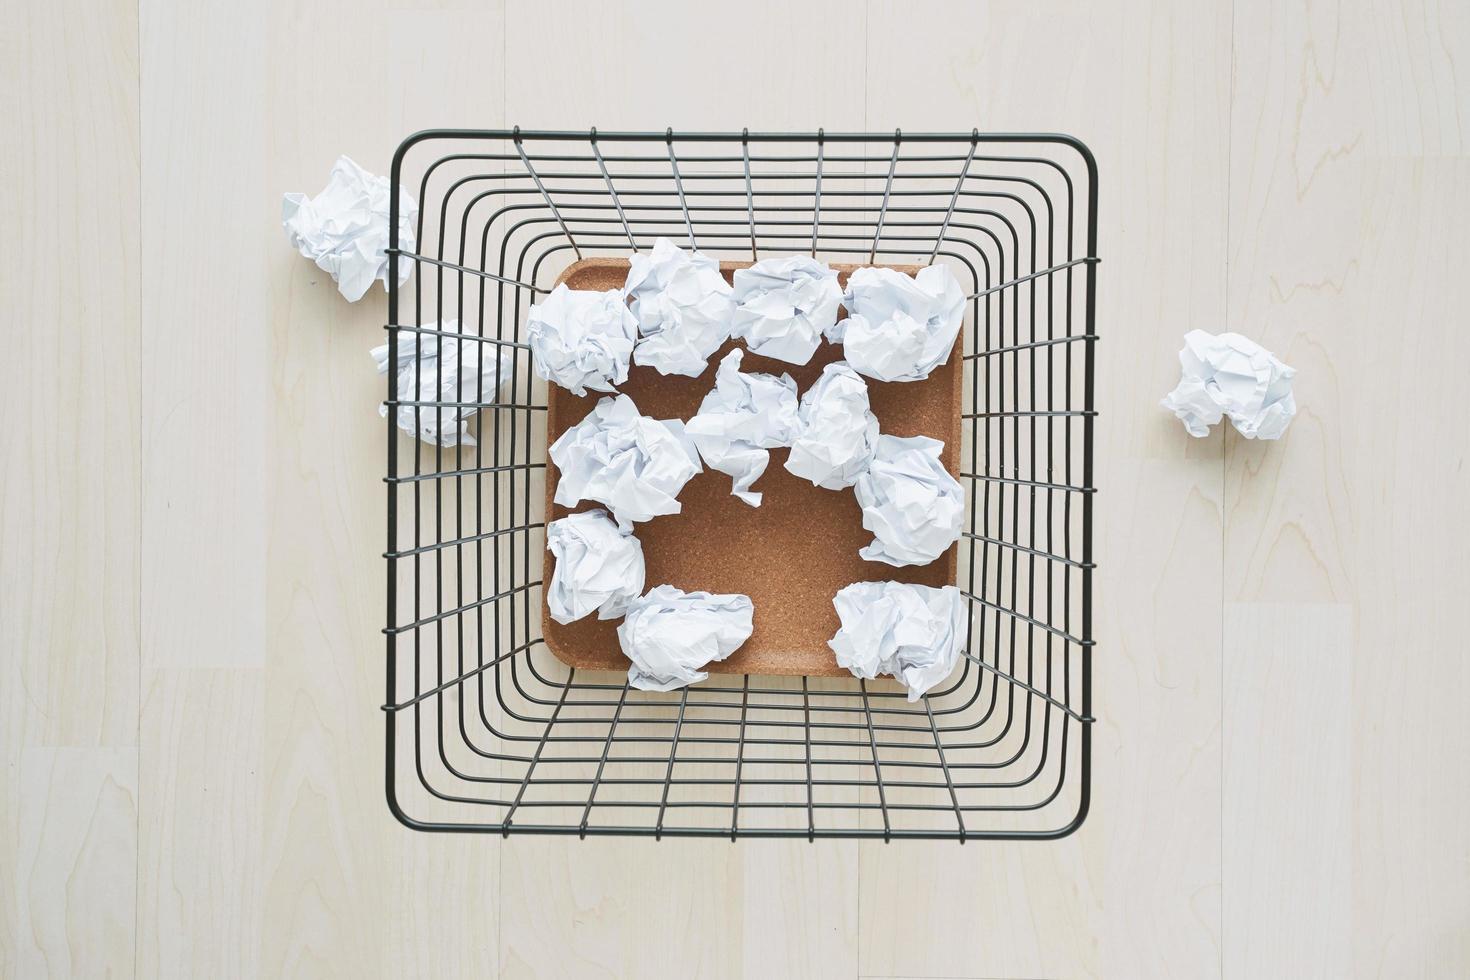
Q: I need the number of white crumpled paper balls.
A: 14